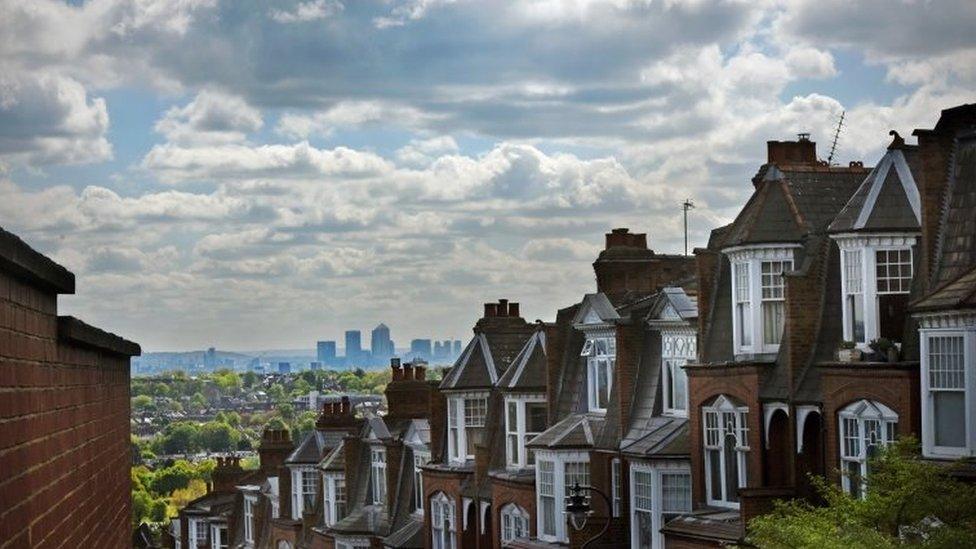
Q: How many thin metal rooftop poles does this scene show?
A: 2